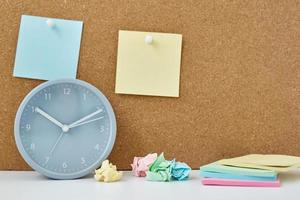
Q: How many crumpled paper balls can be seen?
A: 4